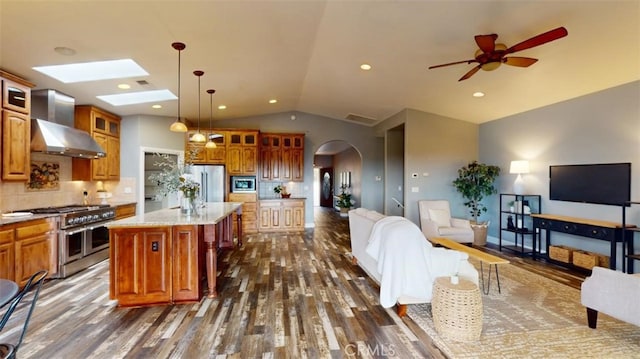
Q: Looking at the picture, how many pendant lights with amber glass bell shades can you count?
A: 3